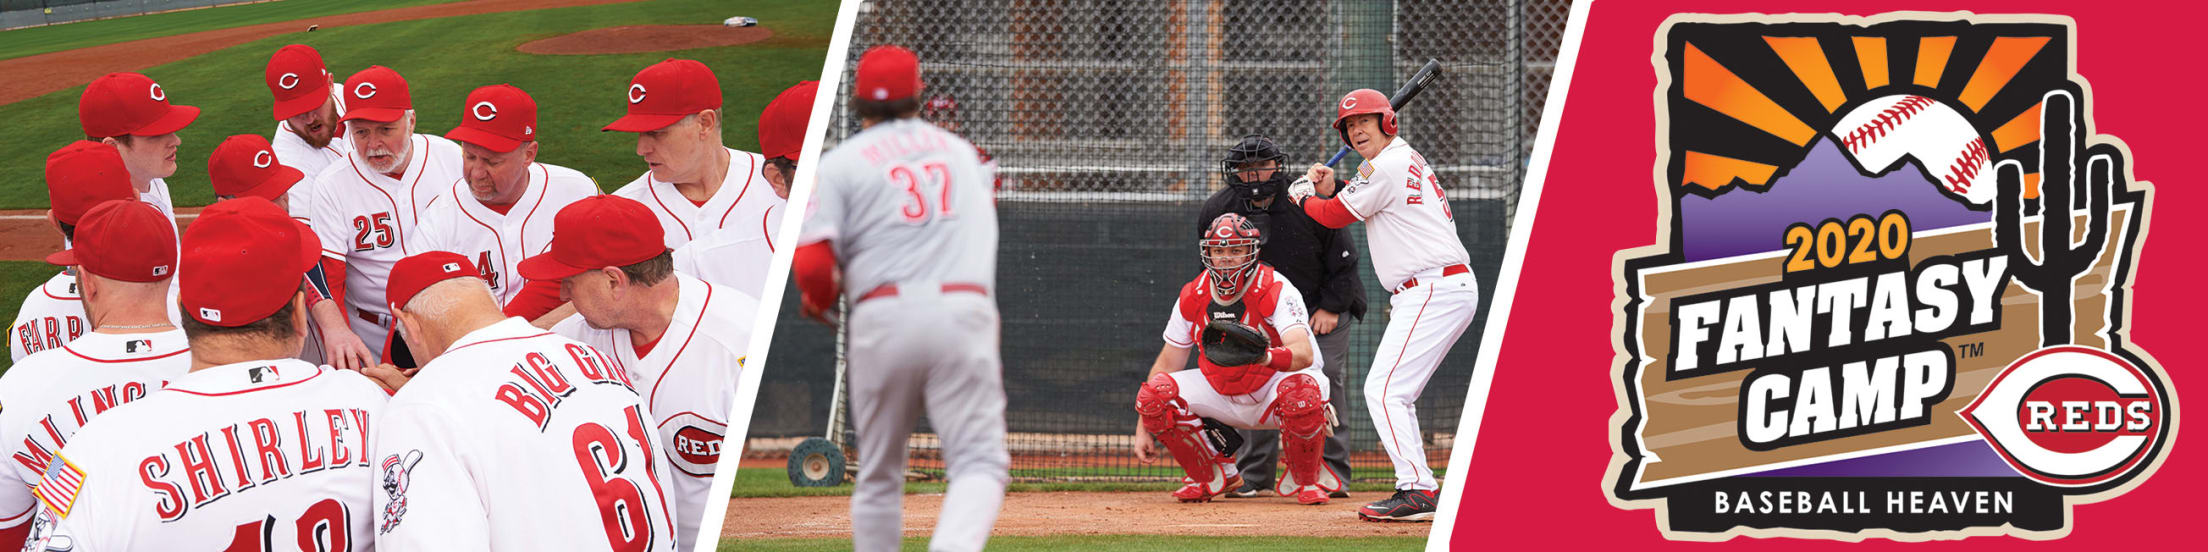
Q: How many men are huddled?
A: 12